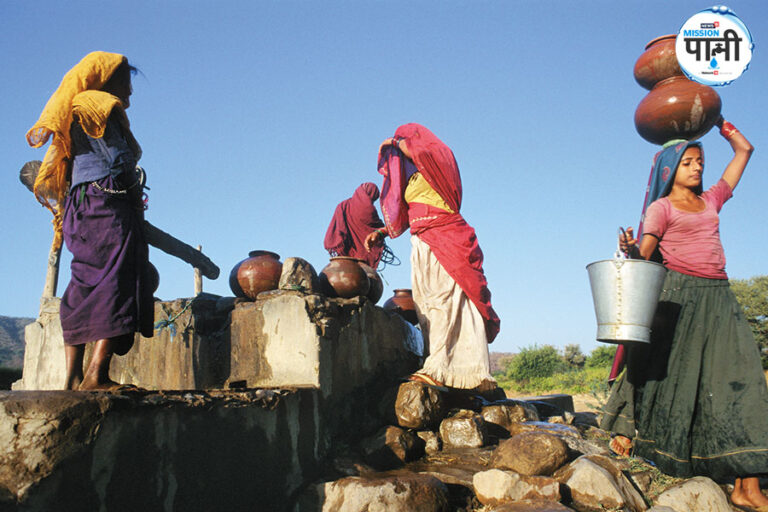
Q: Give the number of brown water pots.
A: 6